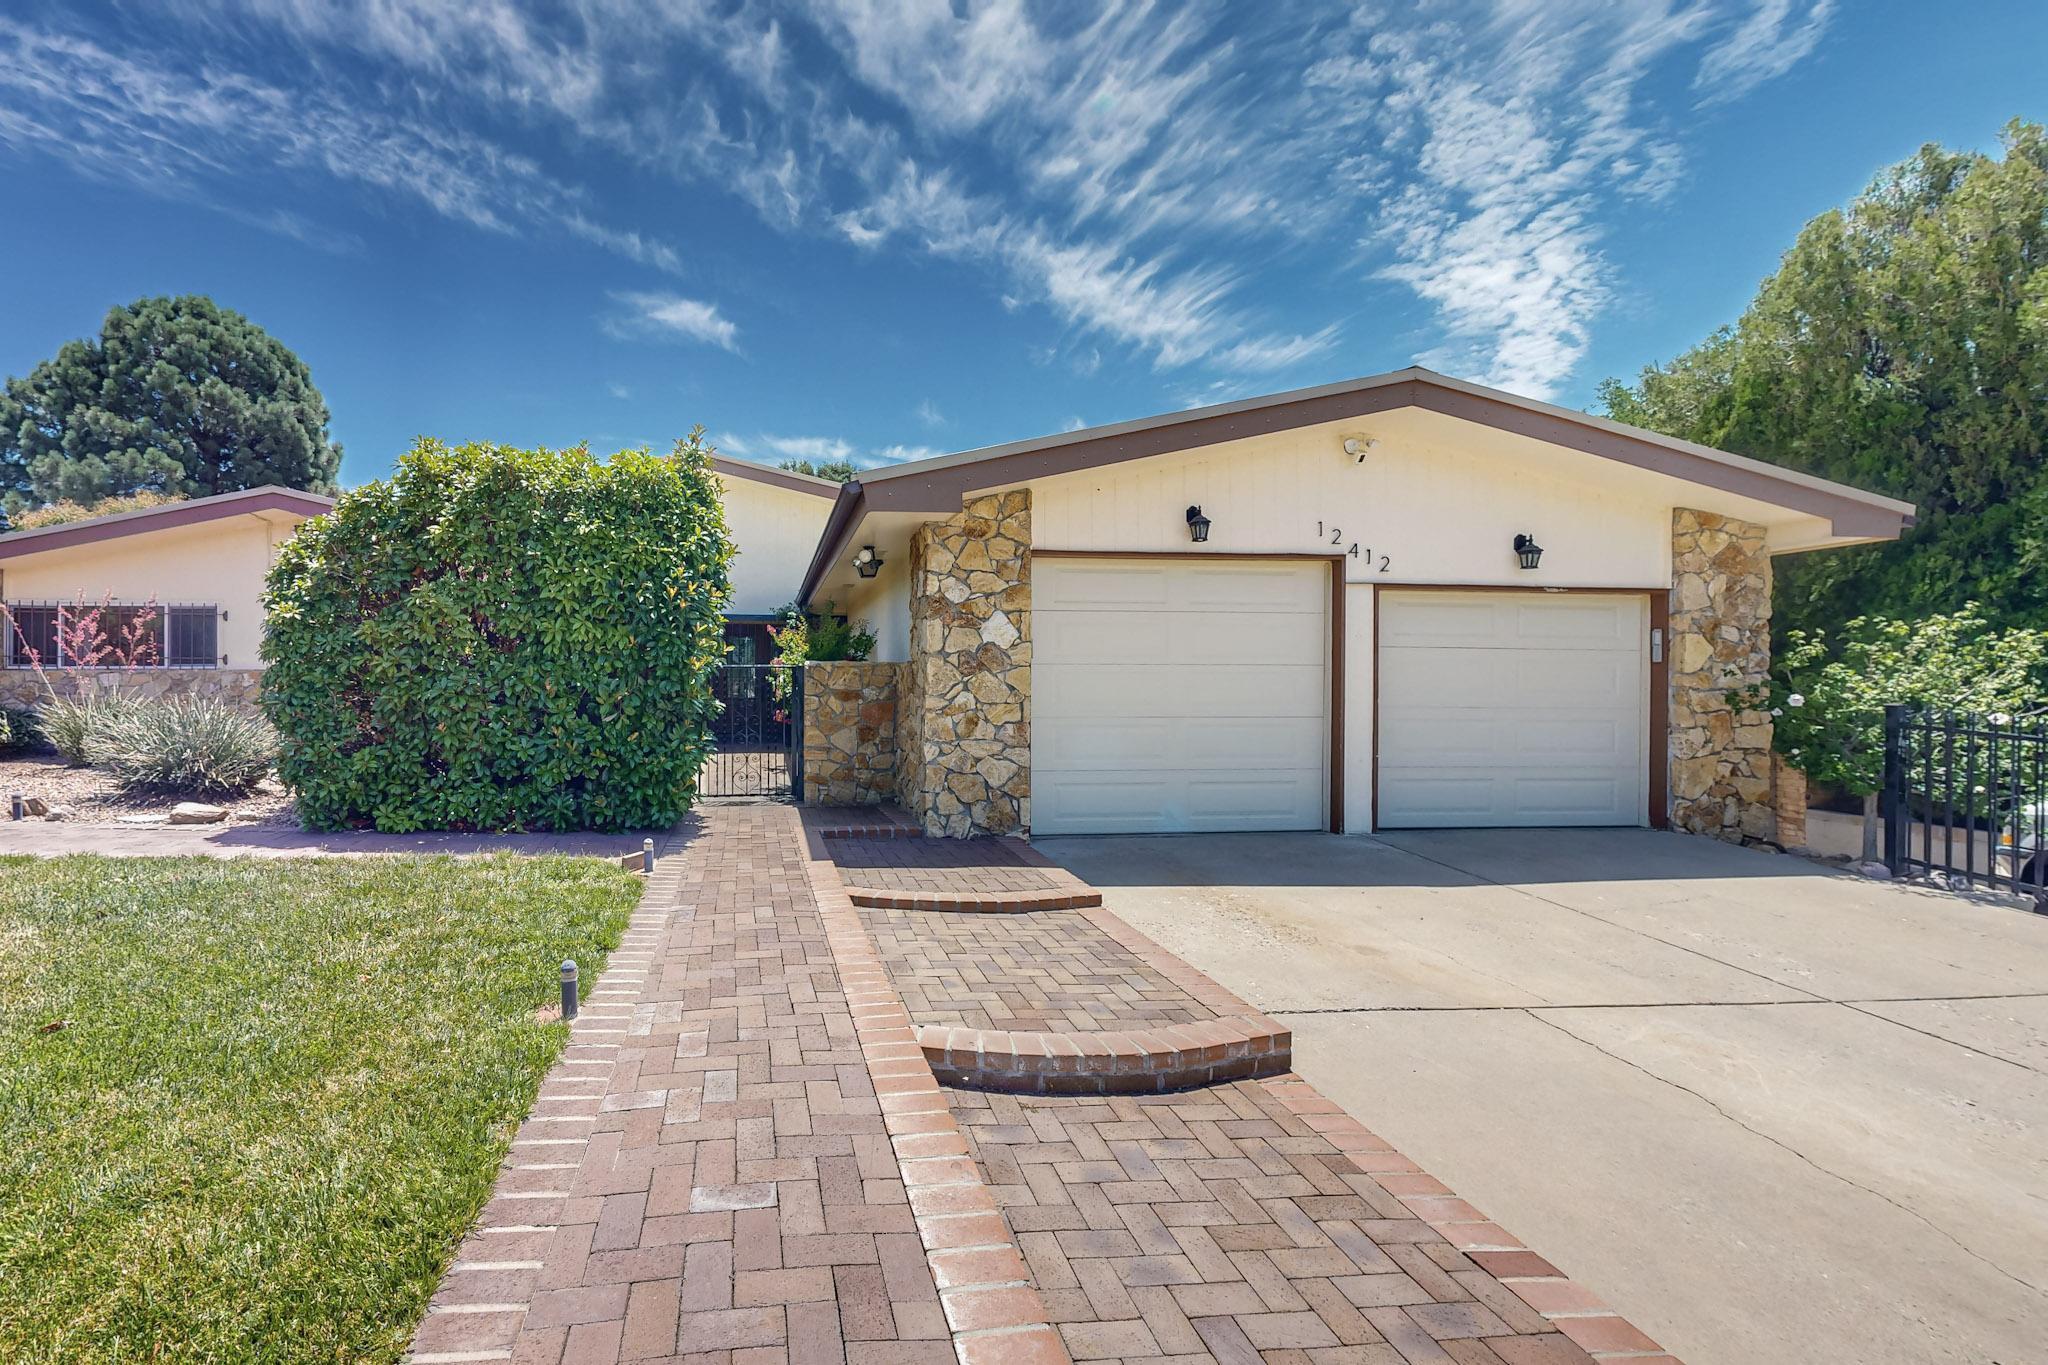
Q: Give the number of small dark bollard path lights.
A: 3